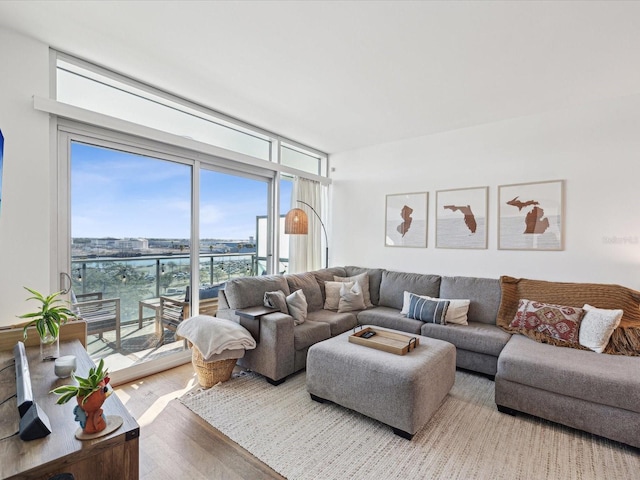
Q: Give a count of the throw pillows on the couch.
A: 9